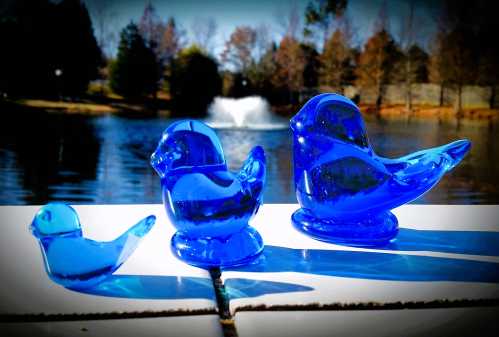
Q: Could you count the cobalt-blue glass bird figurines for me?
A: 3